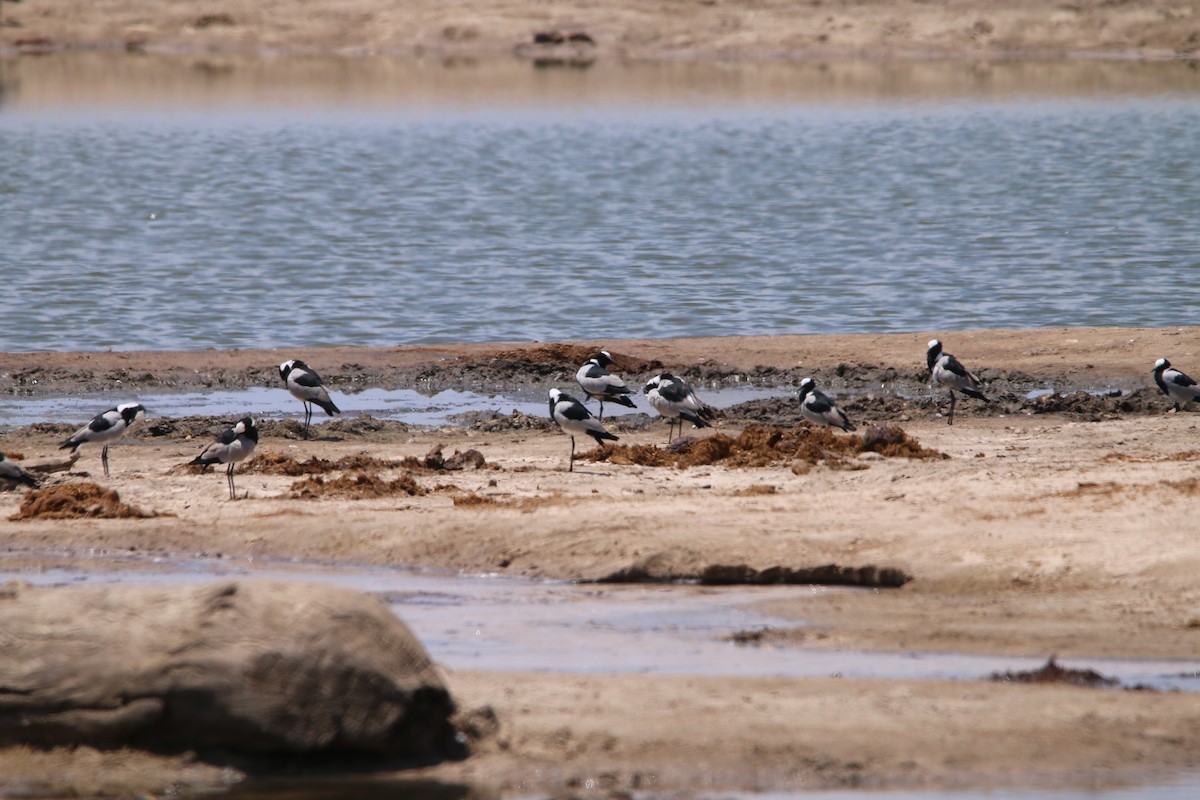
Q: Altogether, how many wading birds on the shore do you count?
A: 10